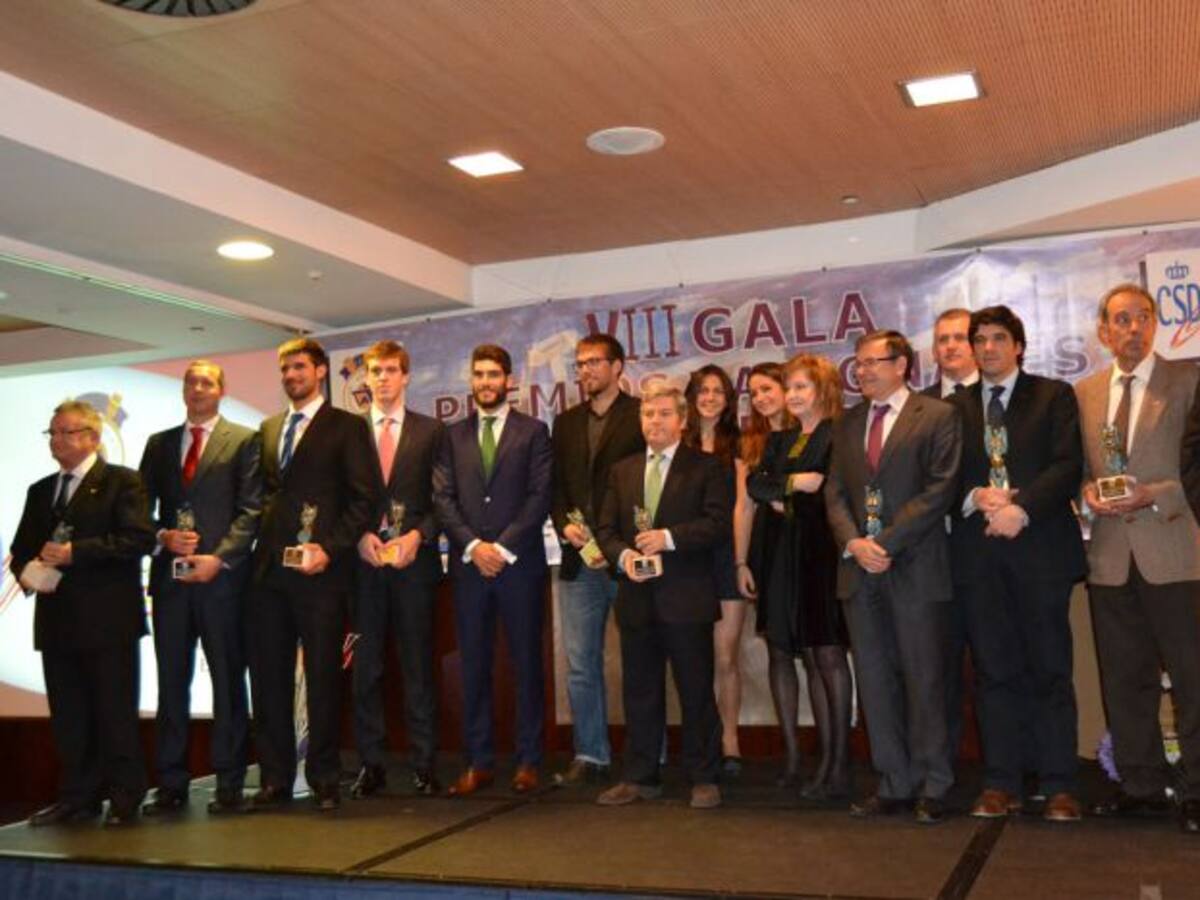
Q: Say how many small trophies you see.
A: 9